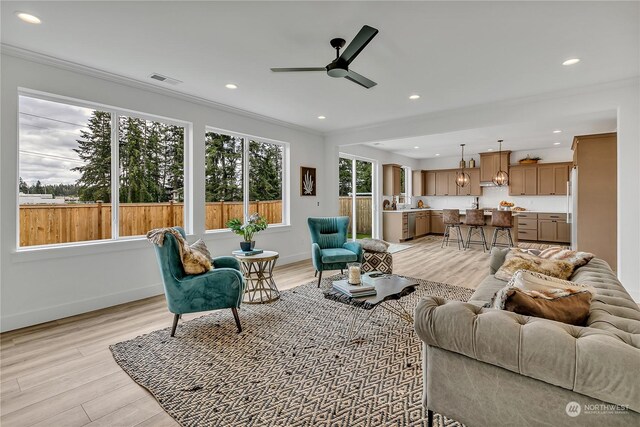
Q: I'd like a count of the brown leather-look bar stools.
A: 3